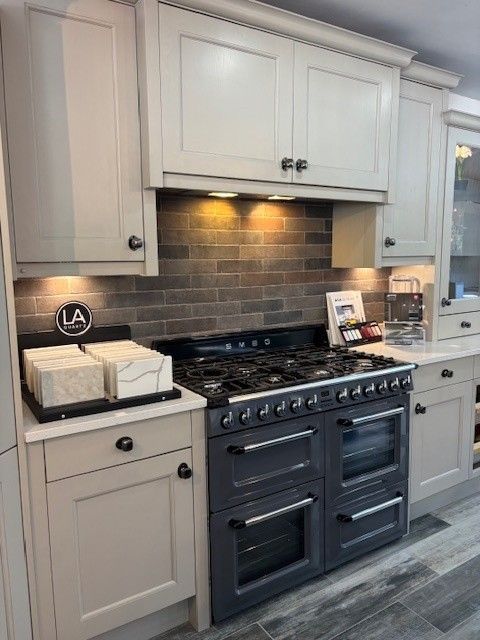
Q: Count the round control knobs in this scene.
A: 12